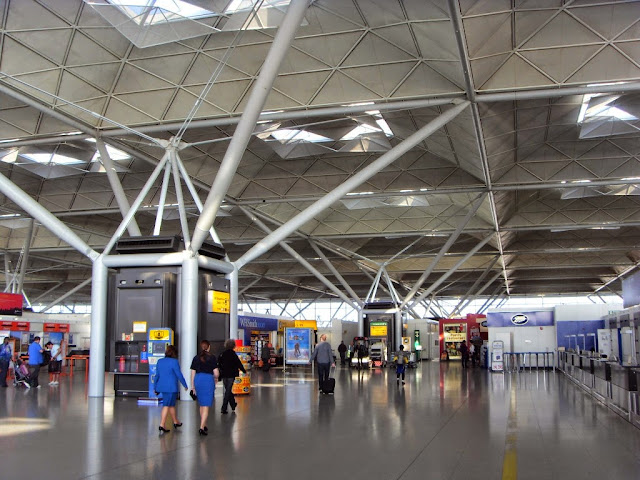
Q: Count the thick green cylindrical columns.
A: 0